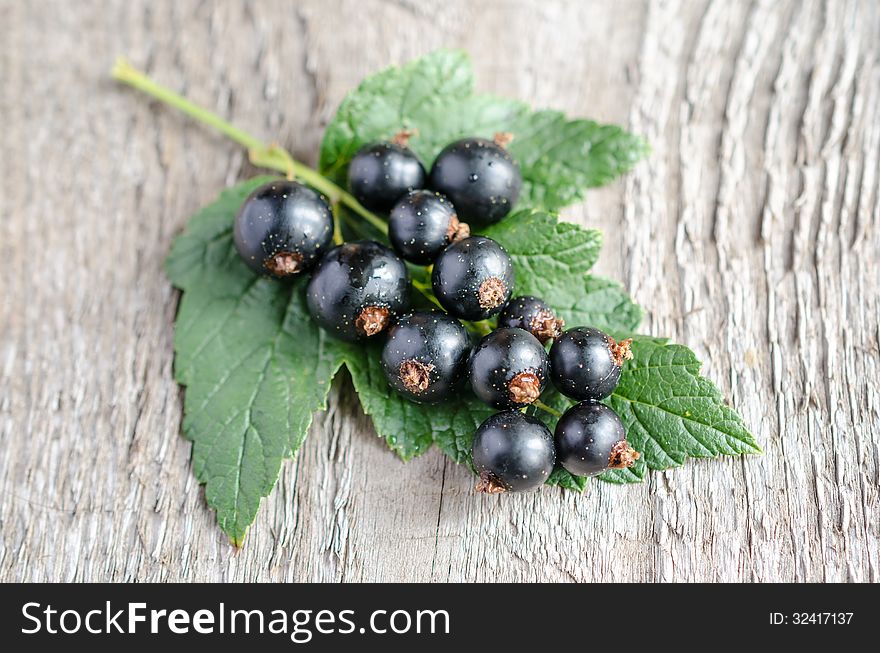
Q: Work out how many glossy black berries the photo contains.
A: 12